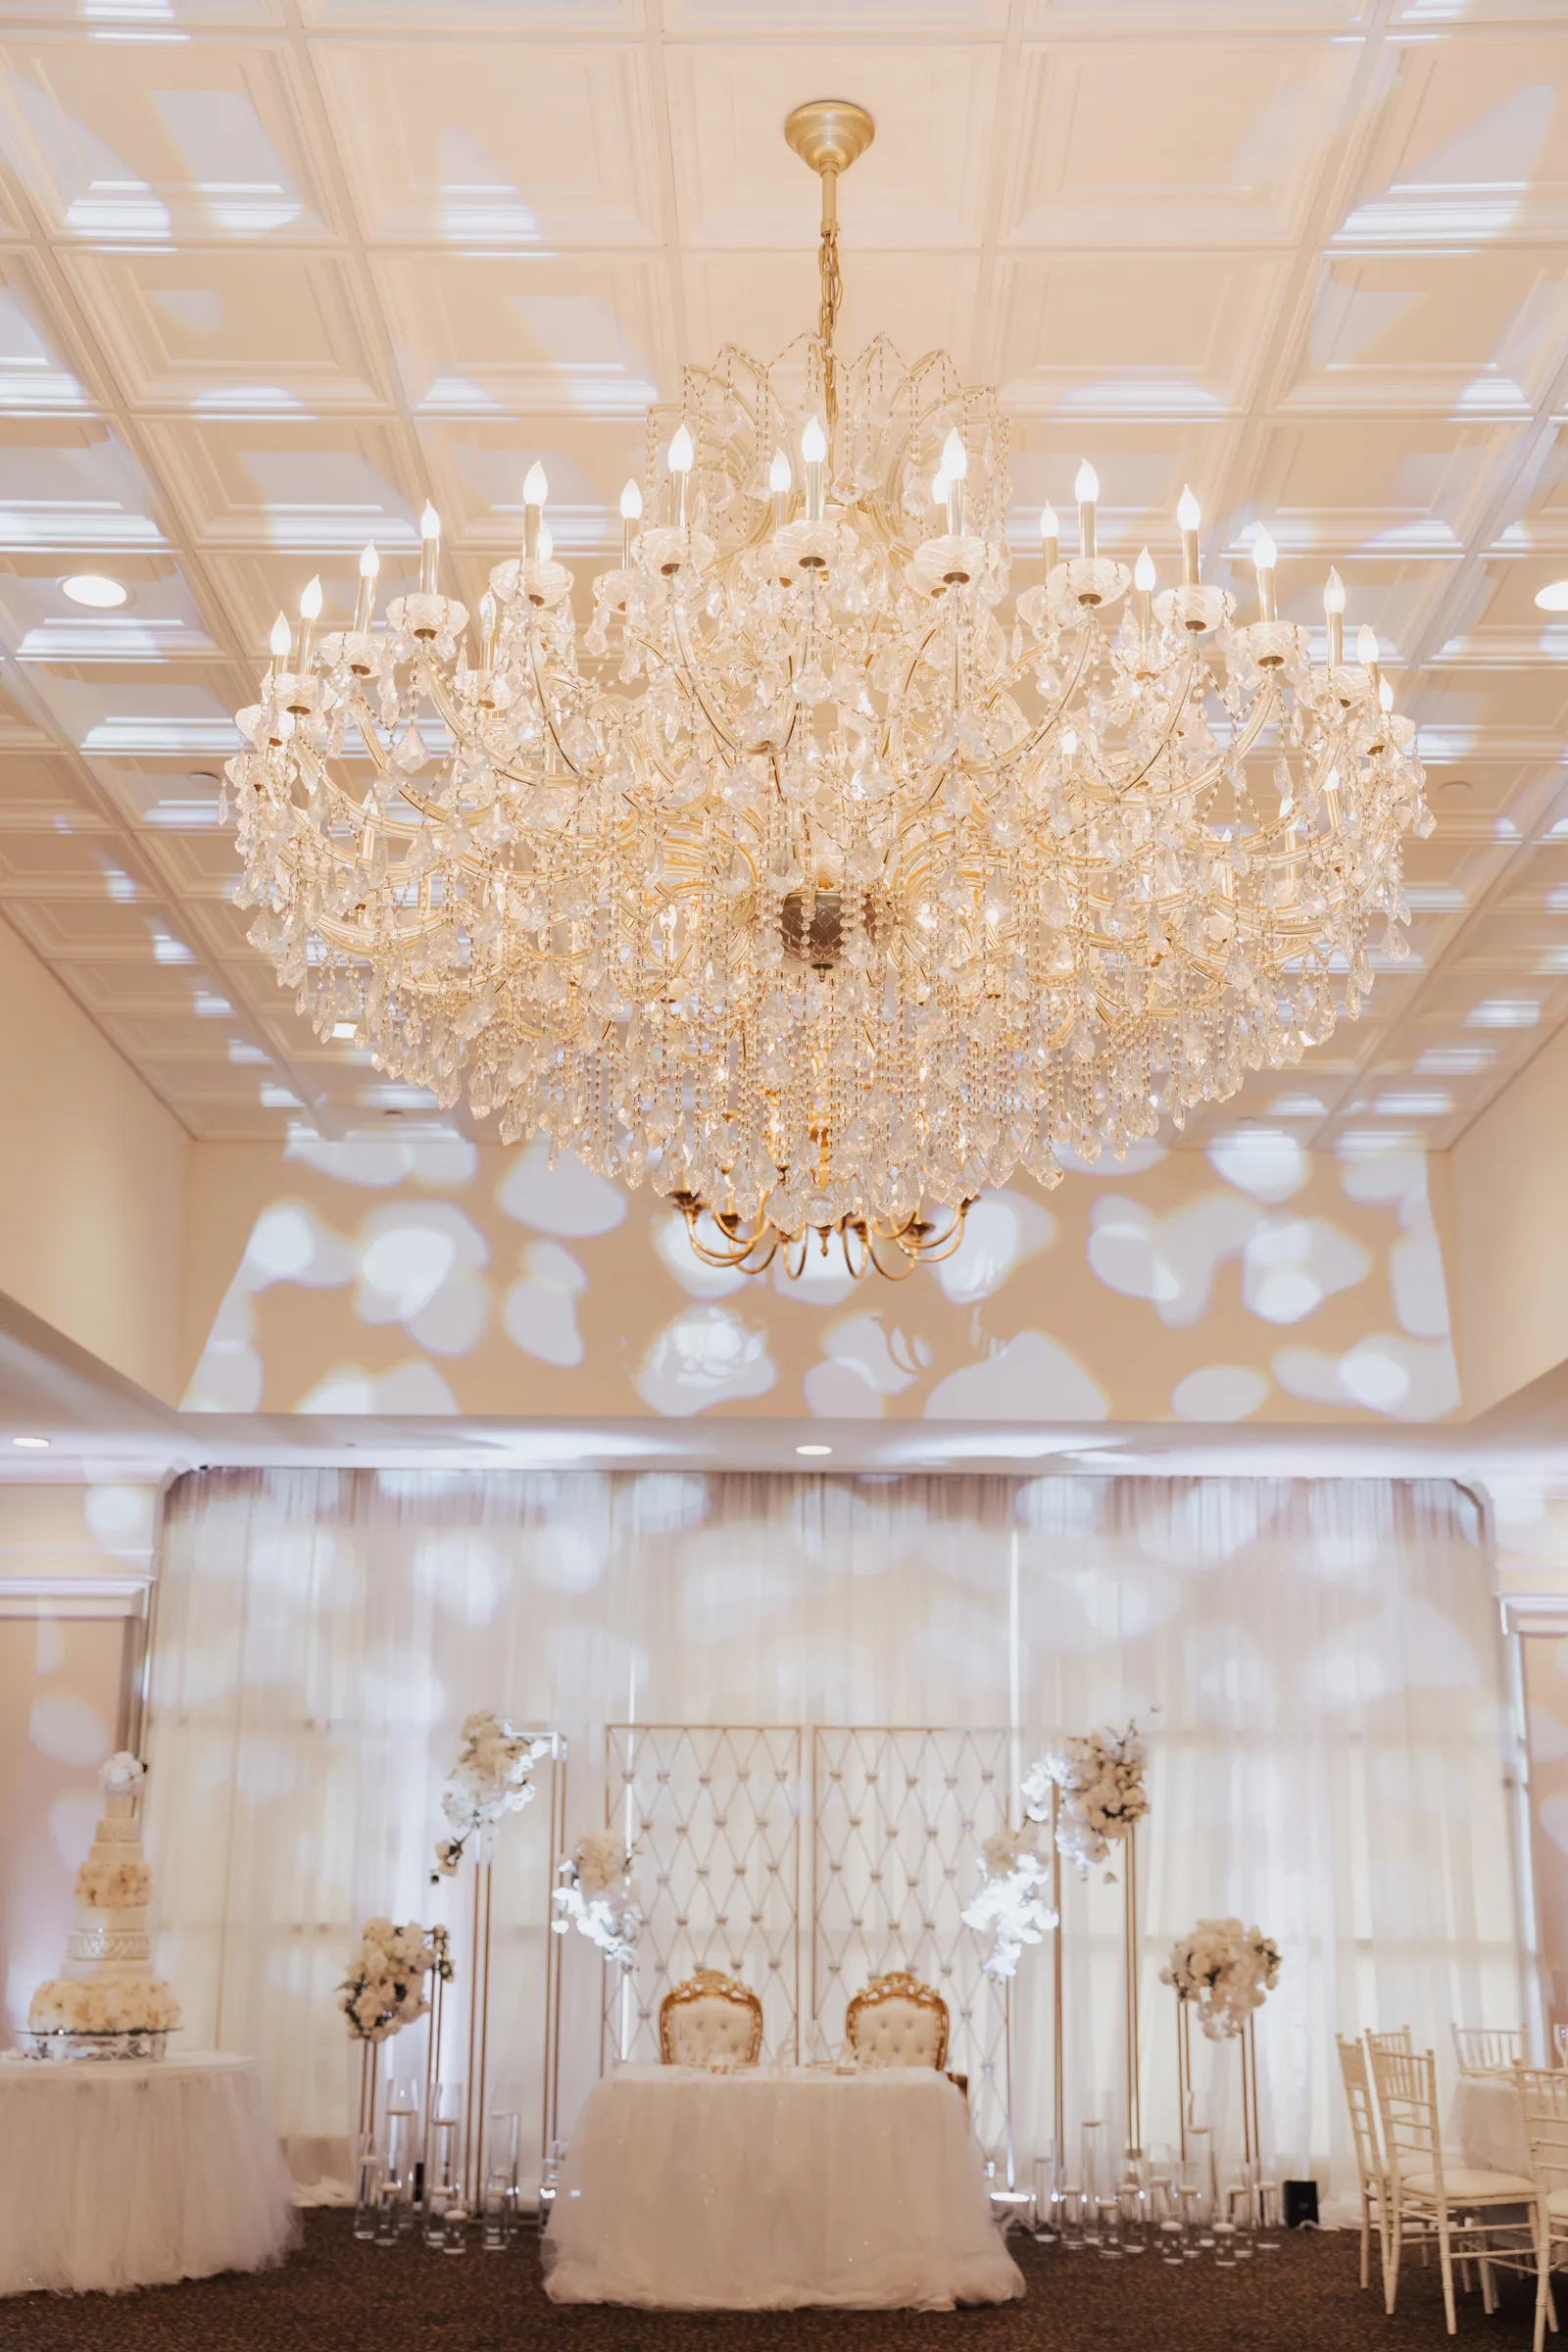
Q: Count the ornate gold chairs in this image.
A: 2